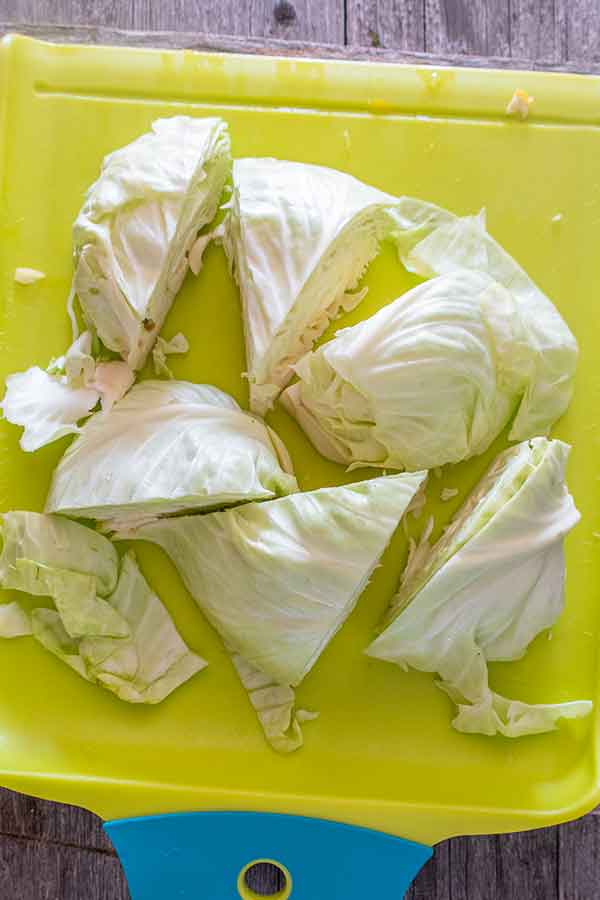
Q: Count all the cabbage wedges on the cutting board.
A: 6